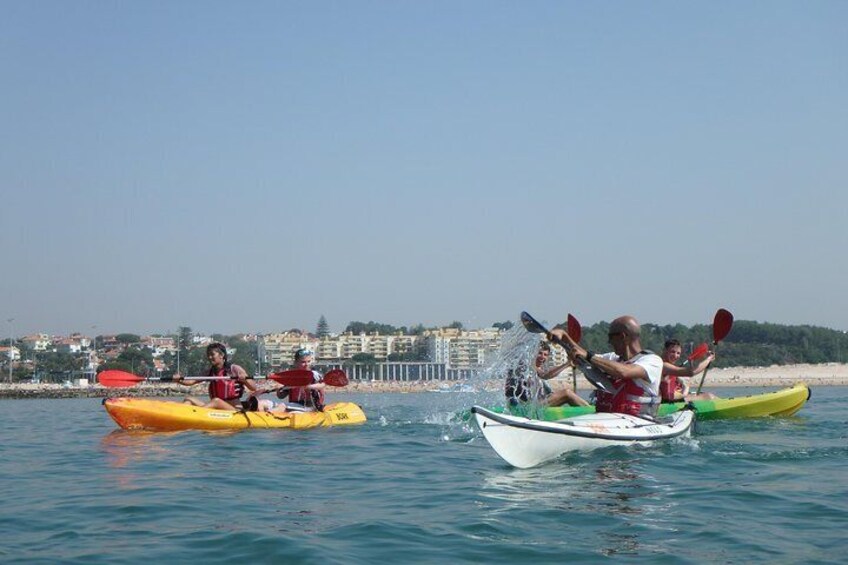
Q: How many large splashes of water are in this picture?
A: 1